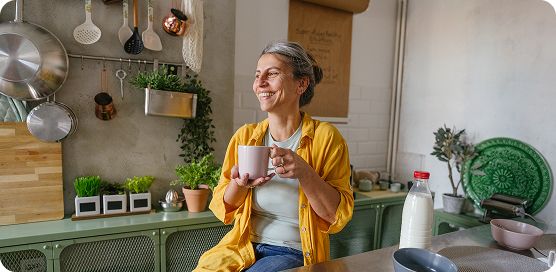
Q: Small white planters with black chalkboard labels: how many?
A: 3